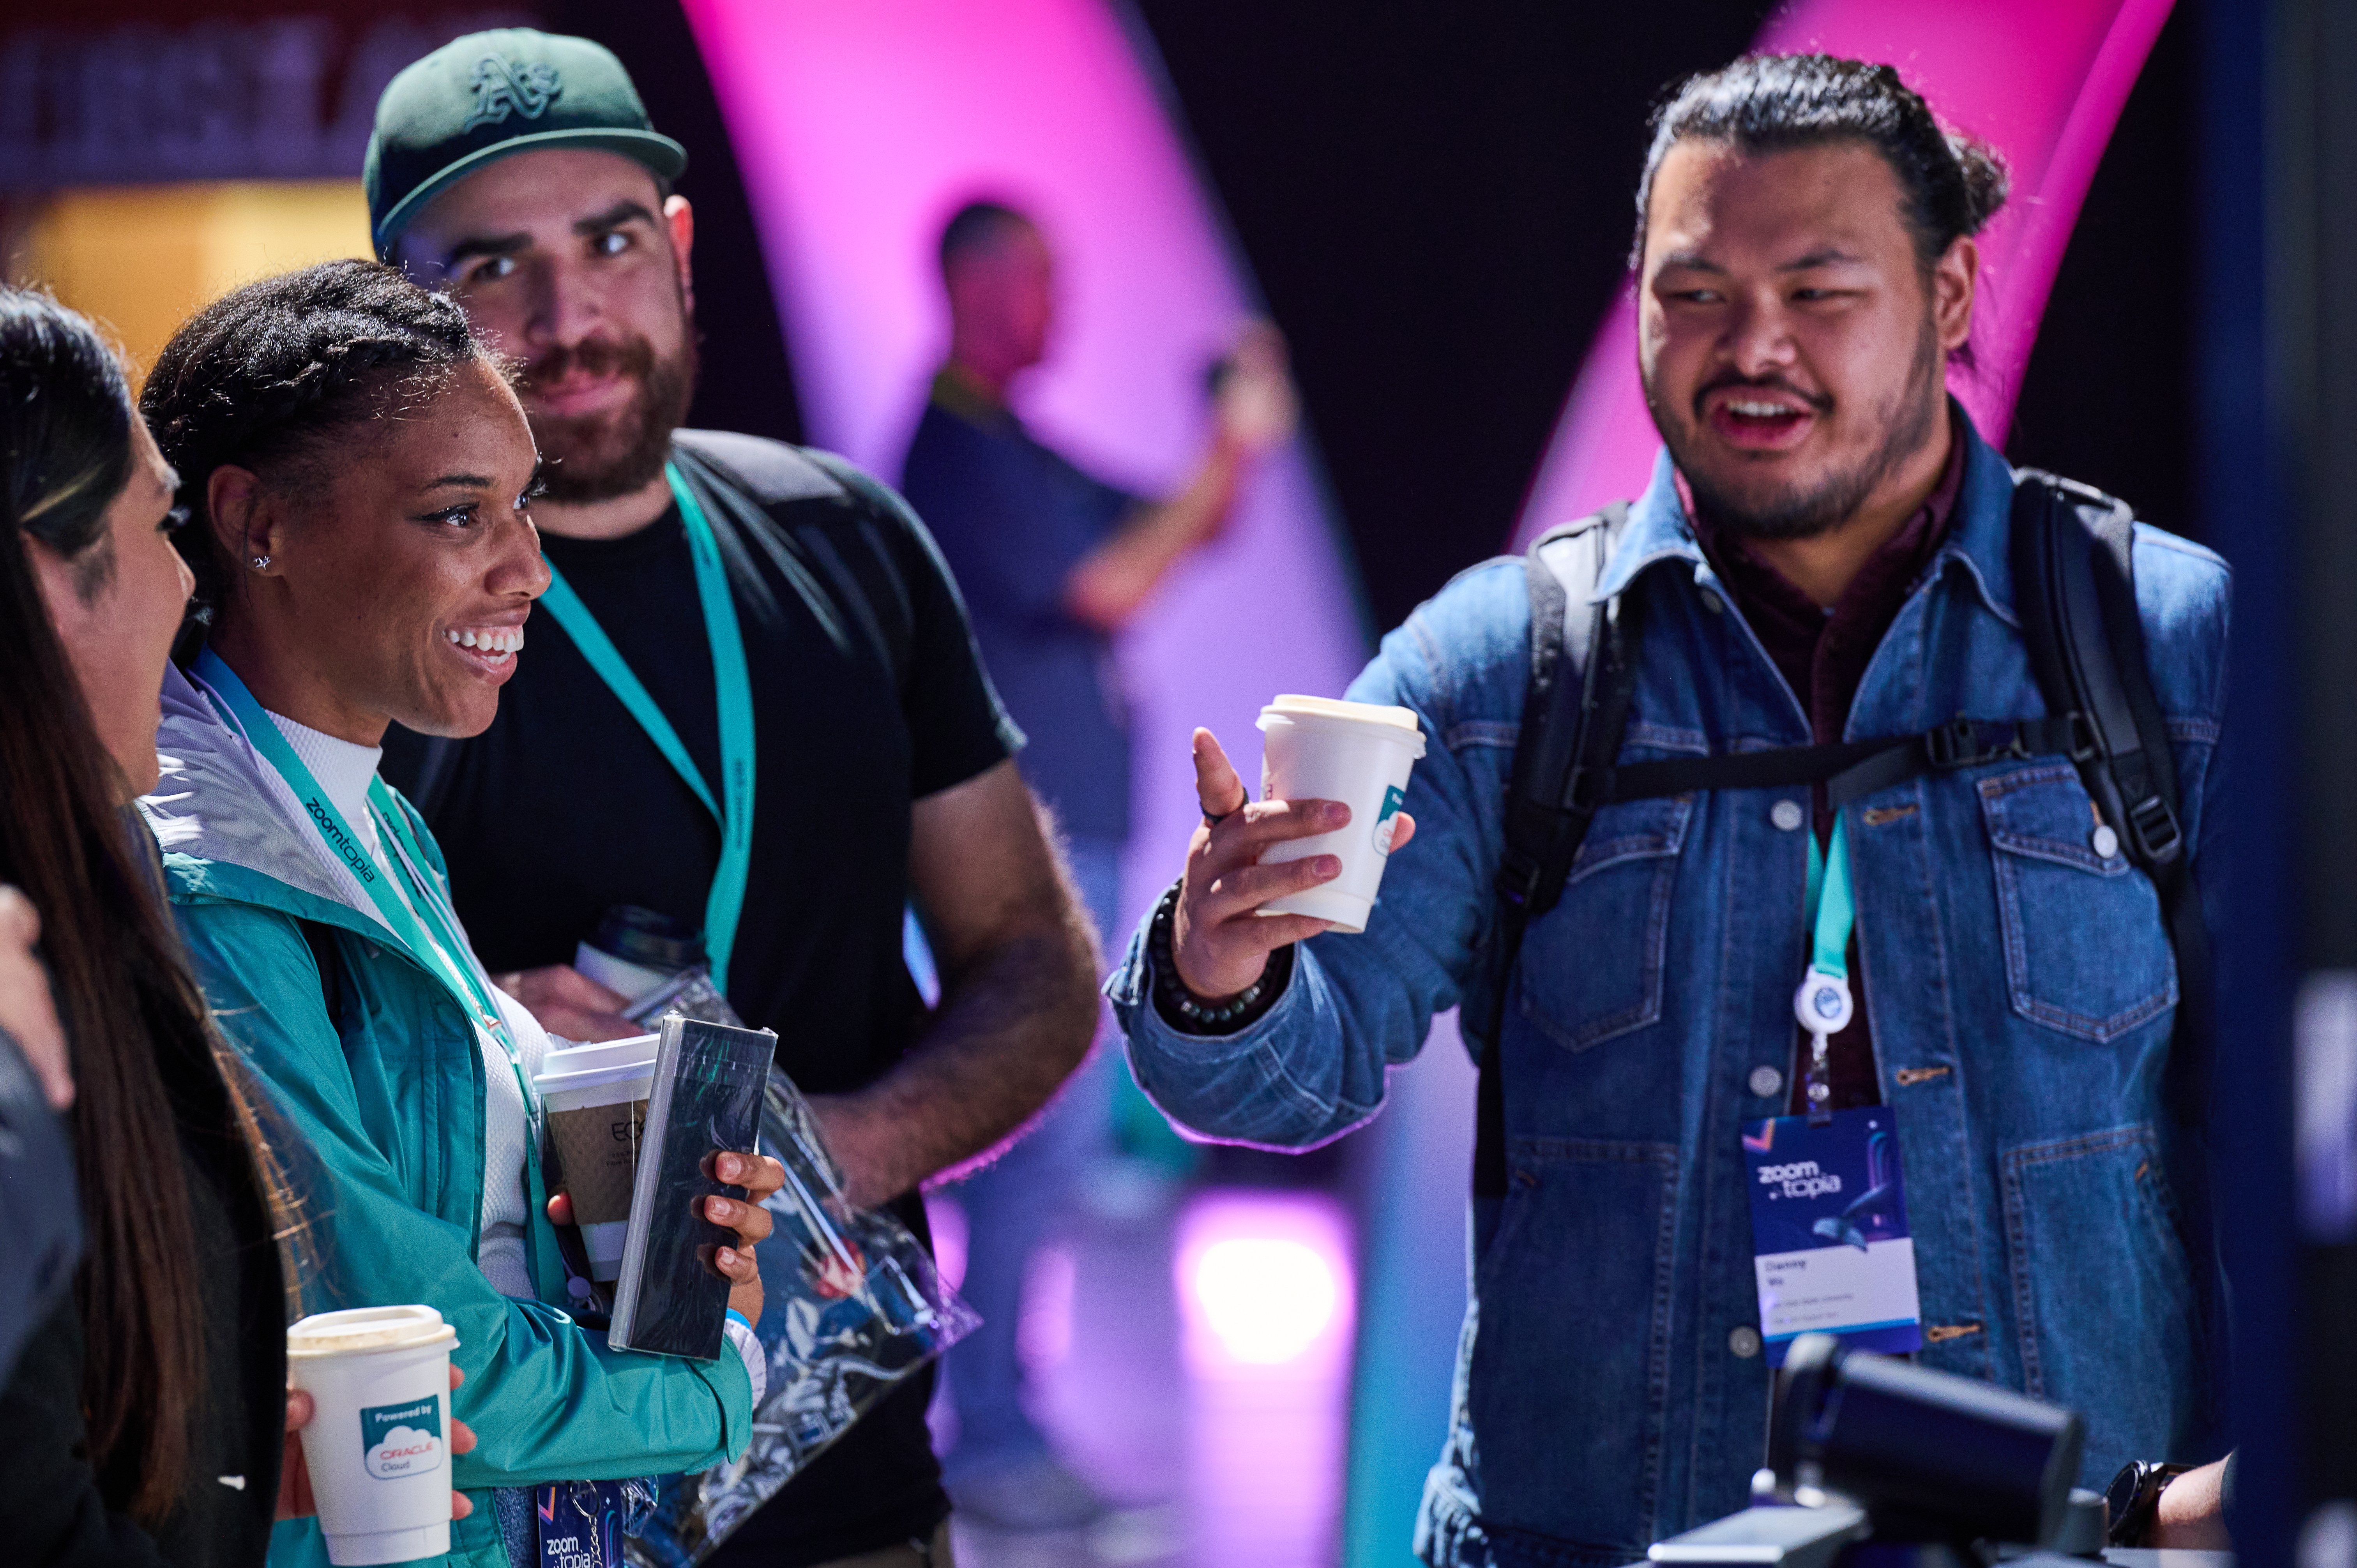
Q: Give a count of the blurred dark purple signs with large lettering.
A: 1